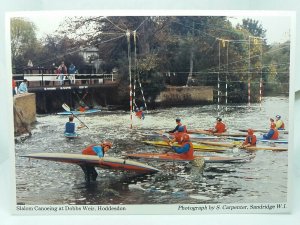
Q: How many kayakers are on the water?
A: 11